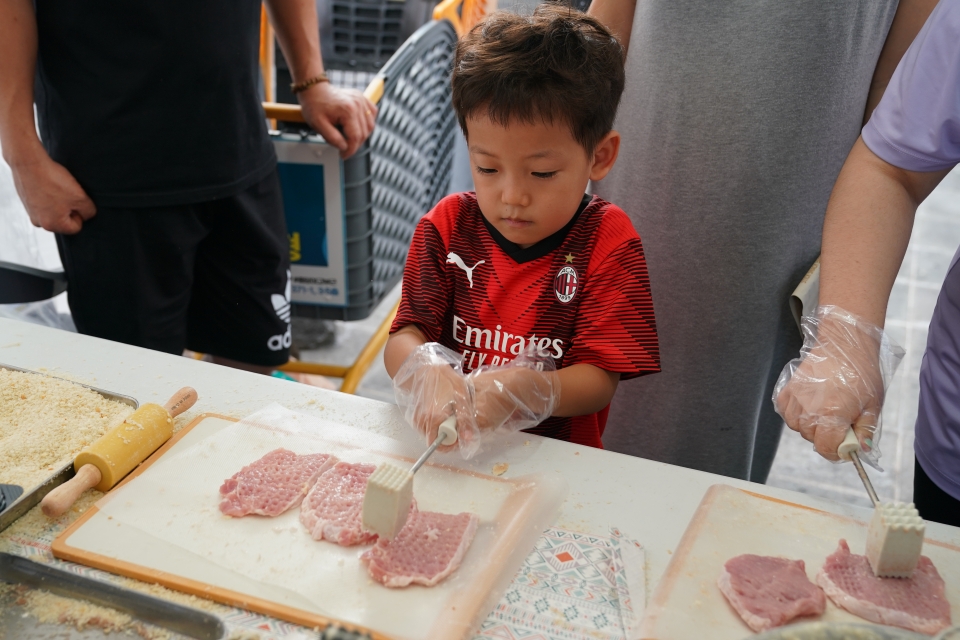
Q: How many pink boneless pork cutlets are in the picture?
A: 5